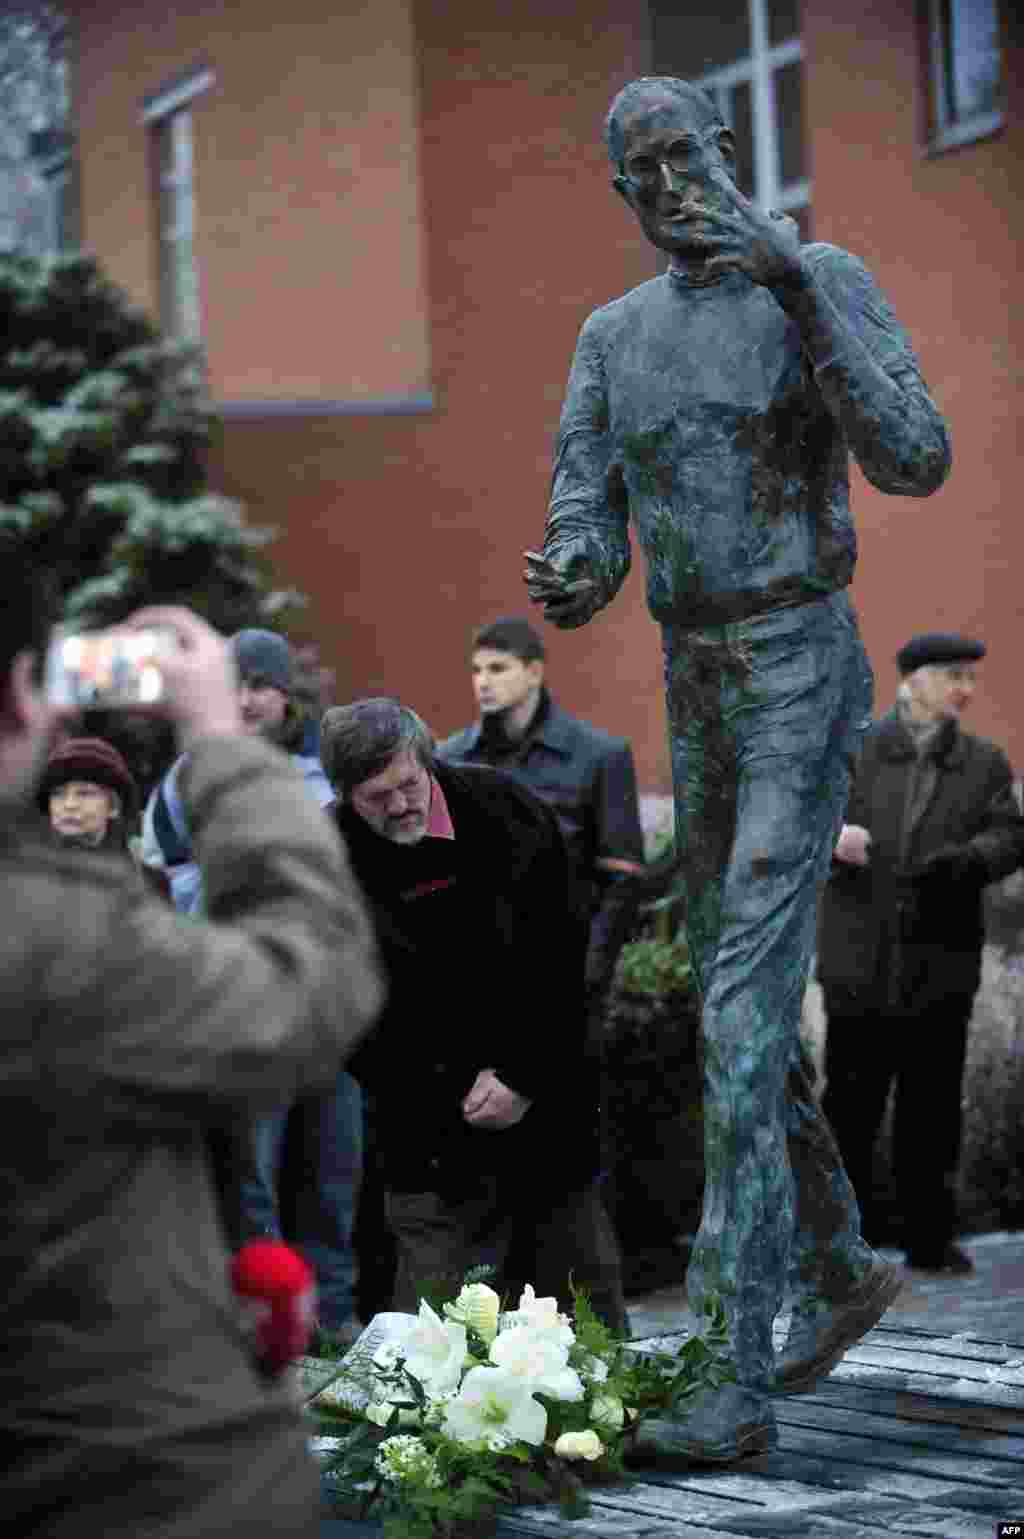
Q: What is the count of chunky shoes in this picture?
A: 2